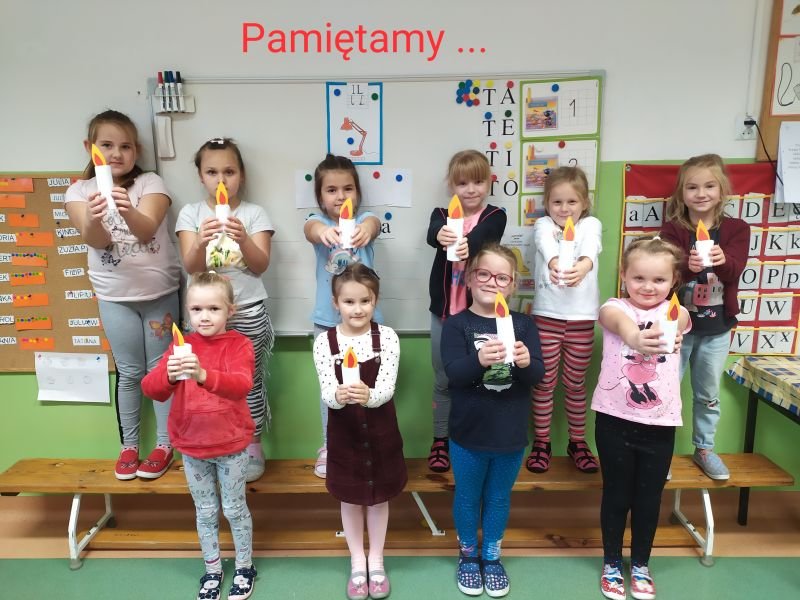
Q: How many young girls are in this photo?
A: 10